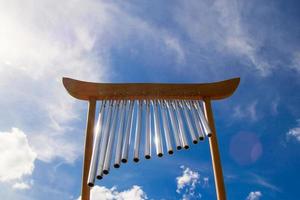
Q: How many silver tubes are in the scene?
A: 14